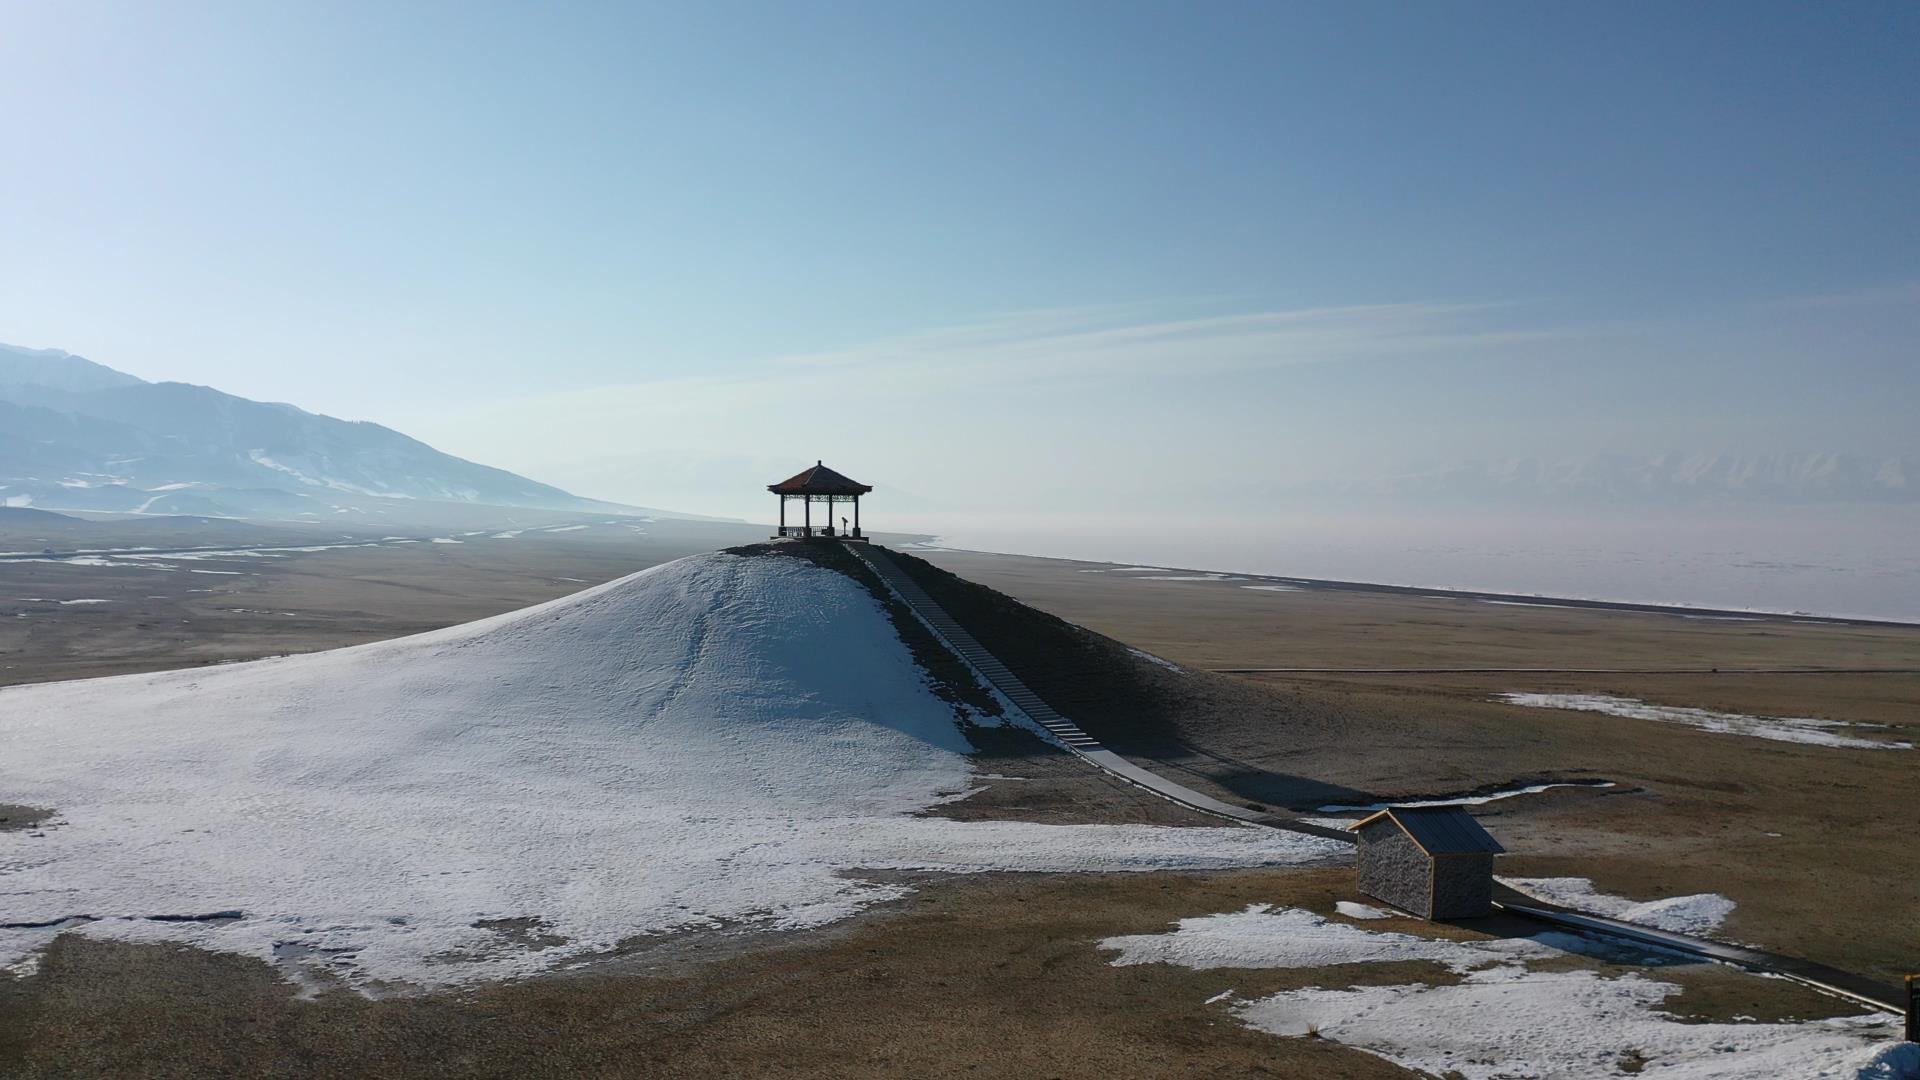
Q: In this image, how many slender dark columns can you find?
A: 4